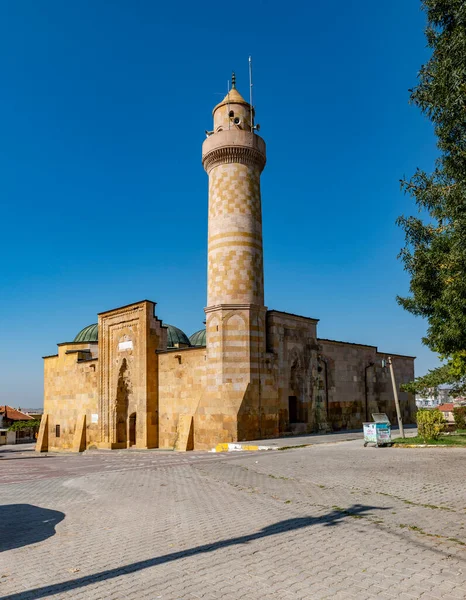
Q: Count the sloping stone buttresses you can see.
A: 3